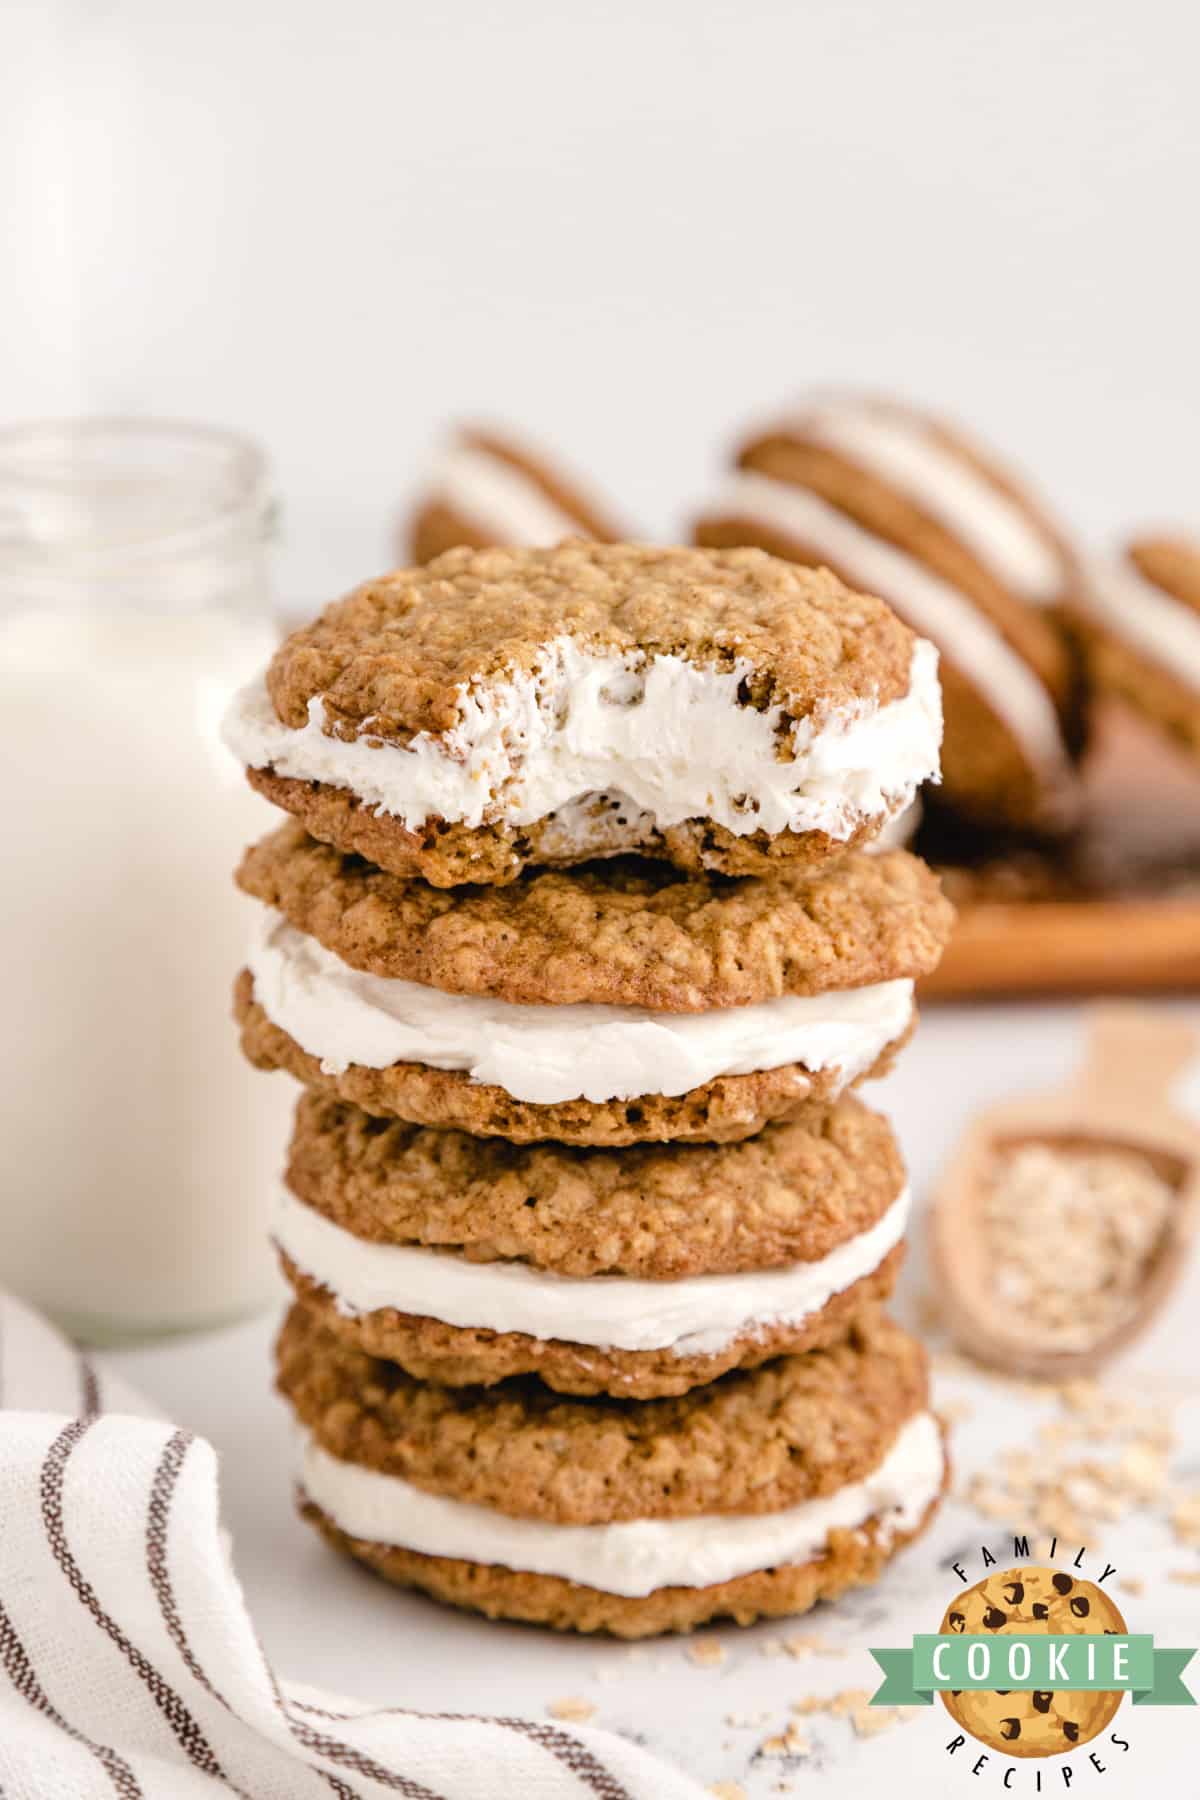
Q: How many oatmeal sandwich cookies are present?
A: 8